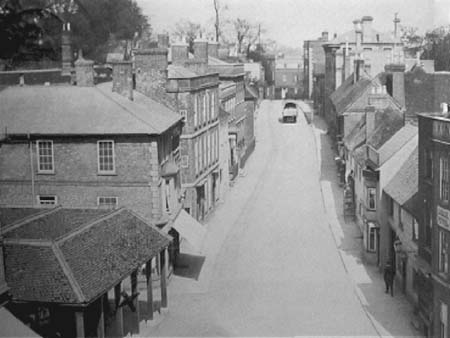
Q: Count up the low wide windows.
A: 2